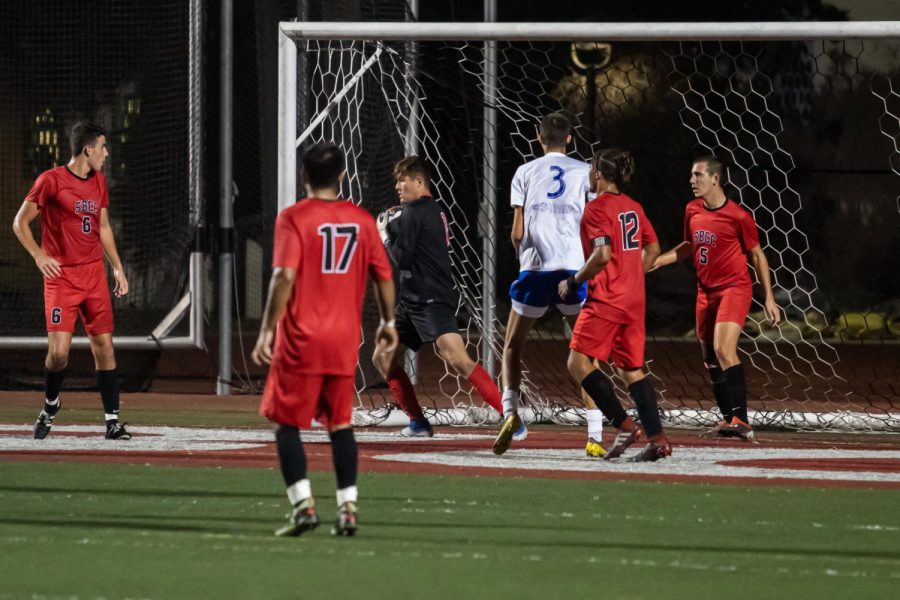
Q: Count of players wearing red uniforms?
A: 4